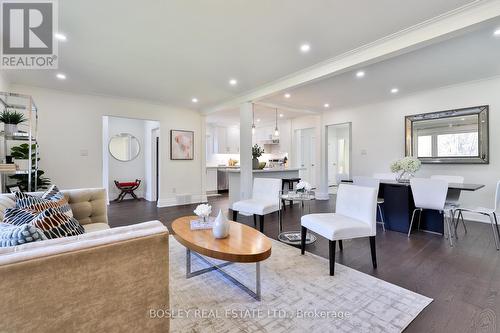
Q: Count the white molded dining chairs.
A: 5